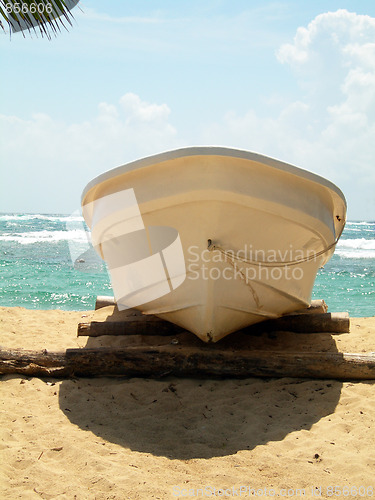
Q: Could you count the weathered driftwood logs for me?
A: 3